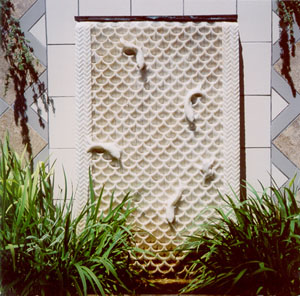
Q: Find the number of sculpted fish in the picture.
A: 5